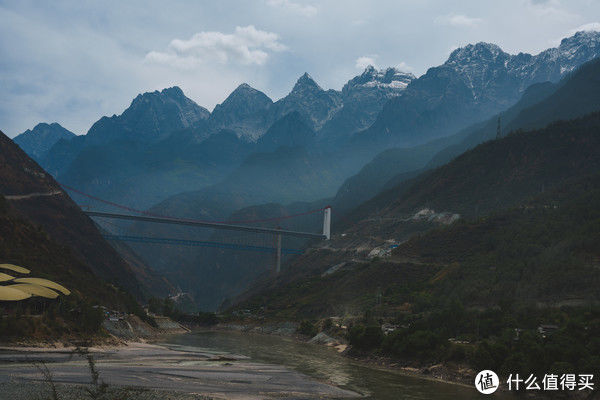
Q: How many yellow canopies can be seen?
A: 5